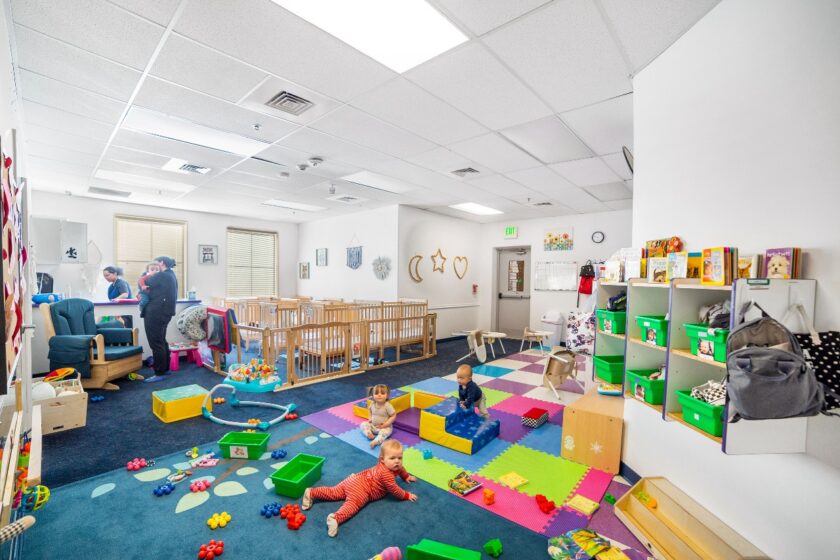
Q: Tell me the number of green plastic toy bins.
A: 9